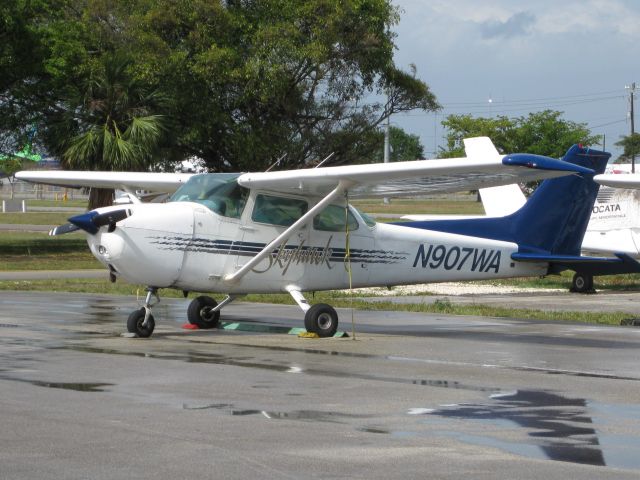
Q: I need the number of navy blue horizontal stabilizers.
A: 1